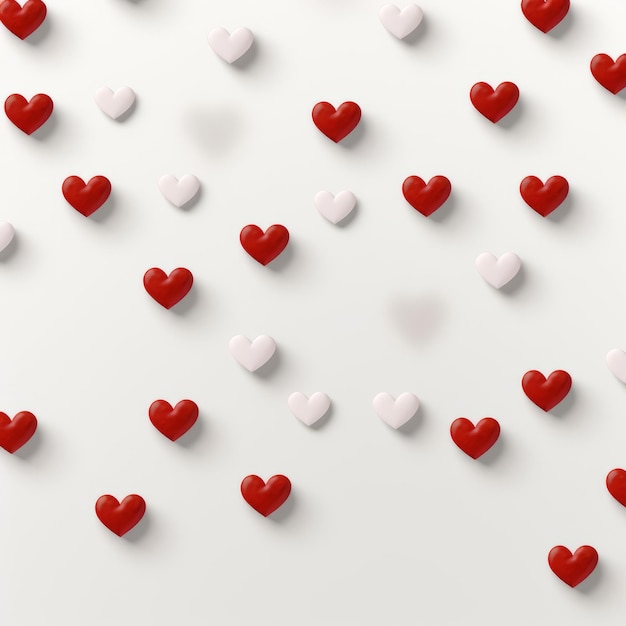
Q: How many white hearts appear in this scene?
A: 11